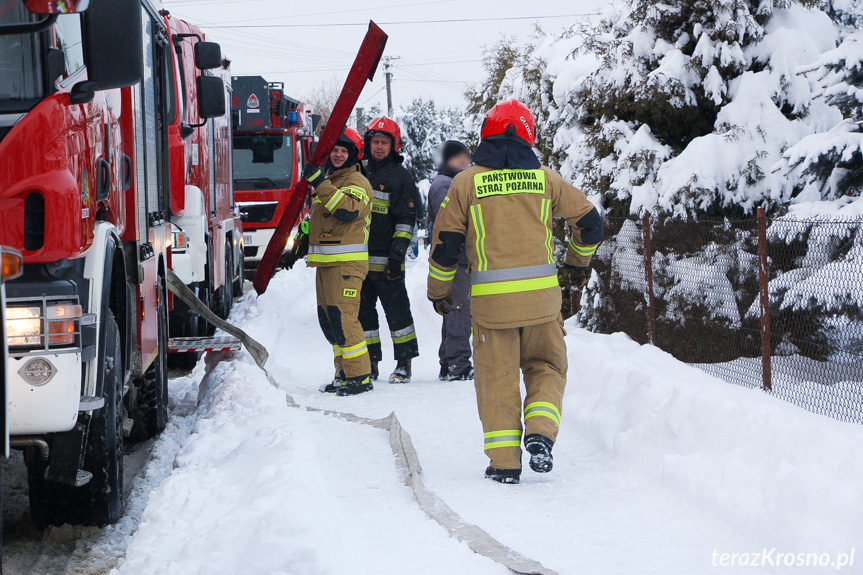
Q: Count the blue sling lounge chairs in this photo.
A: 0